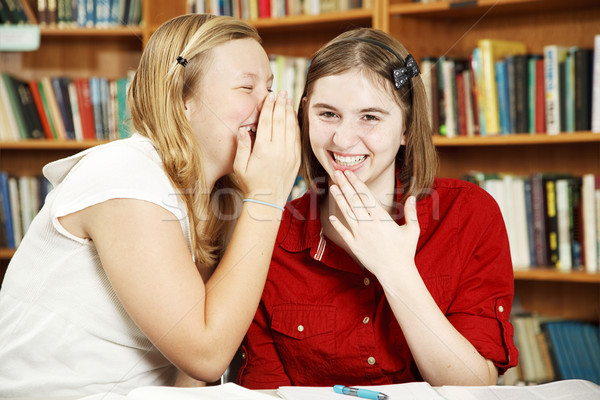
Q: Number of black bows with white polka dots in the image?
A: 1